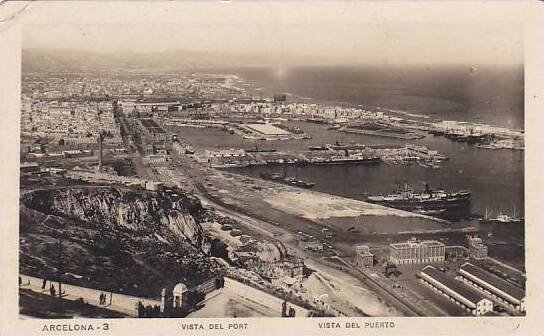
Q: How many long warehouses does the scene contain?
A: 2